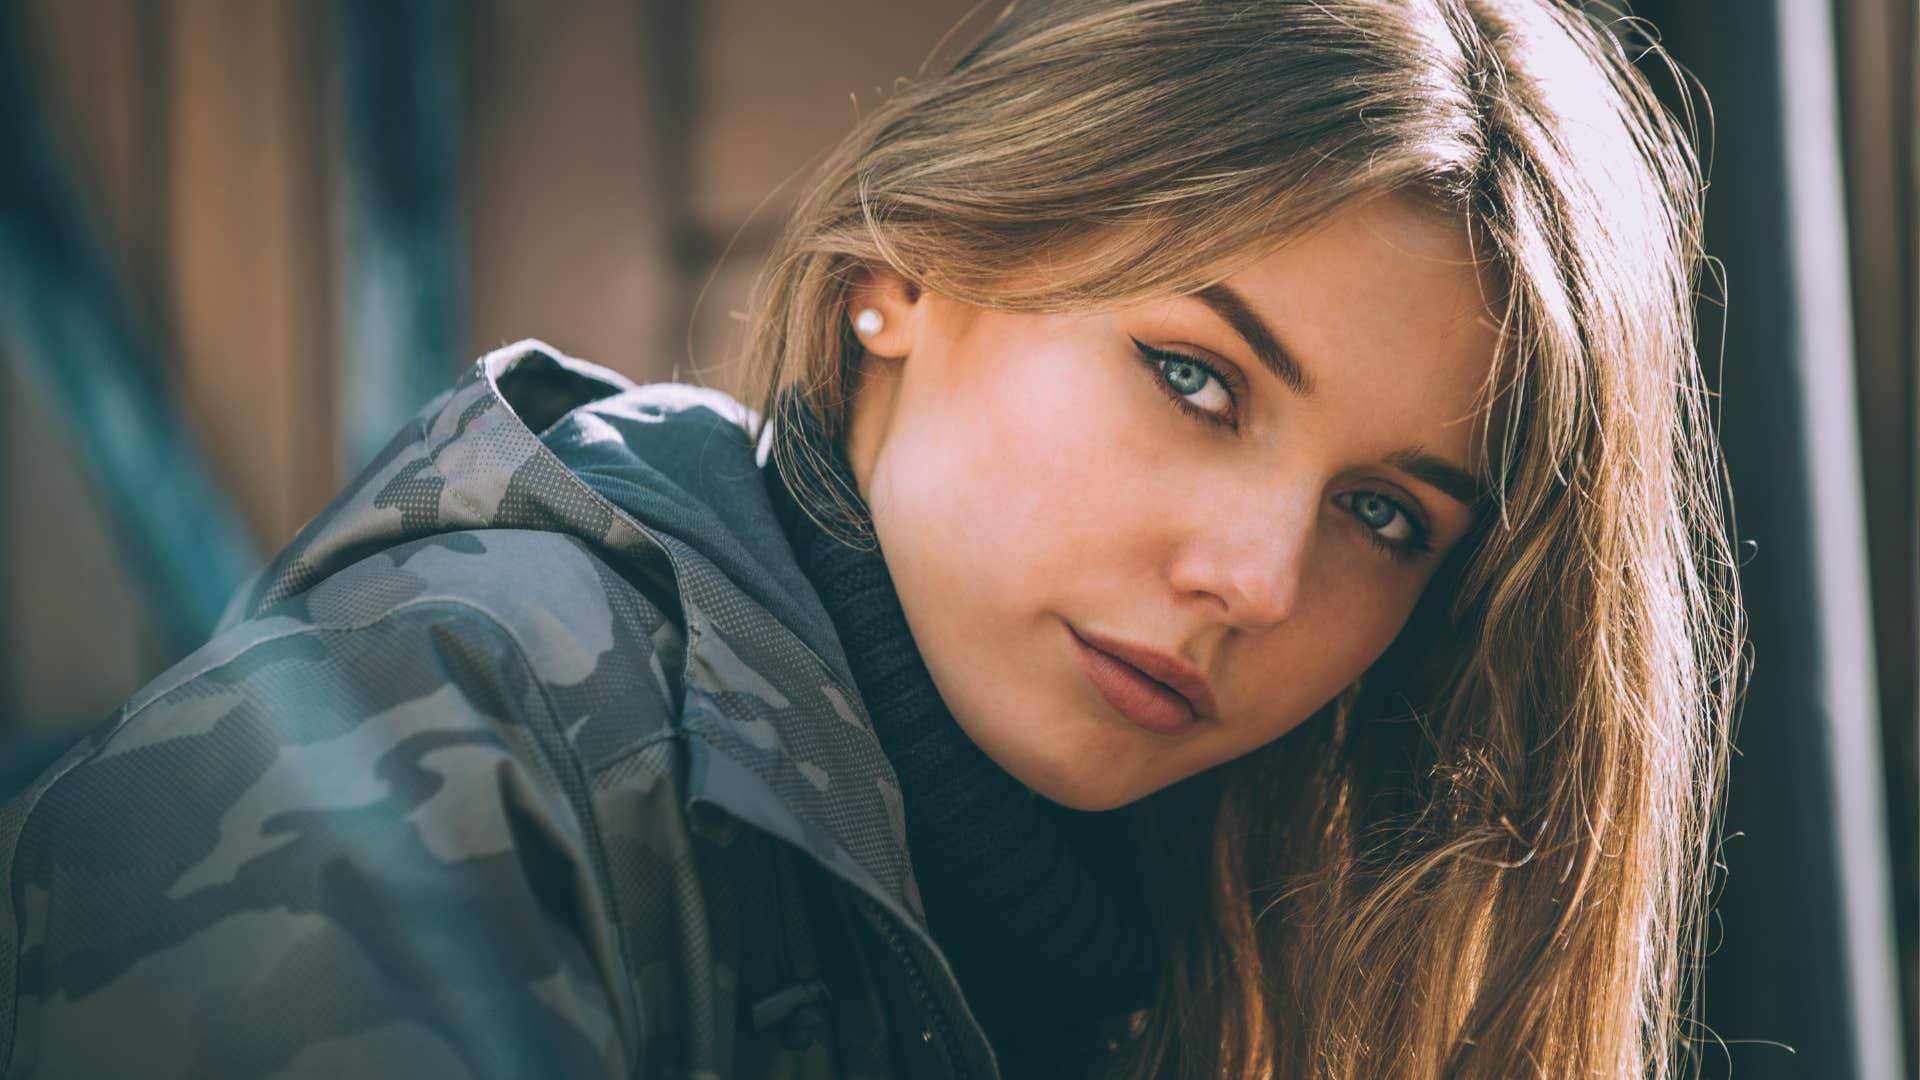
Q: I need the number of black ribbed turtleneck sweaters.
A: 1